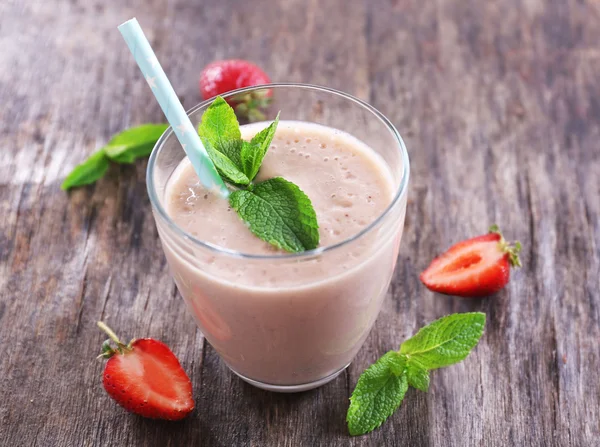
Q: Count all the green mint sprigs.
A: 3